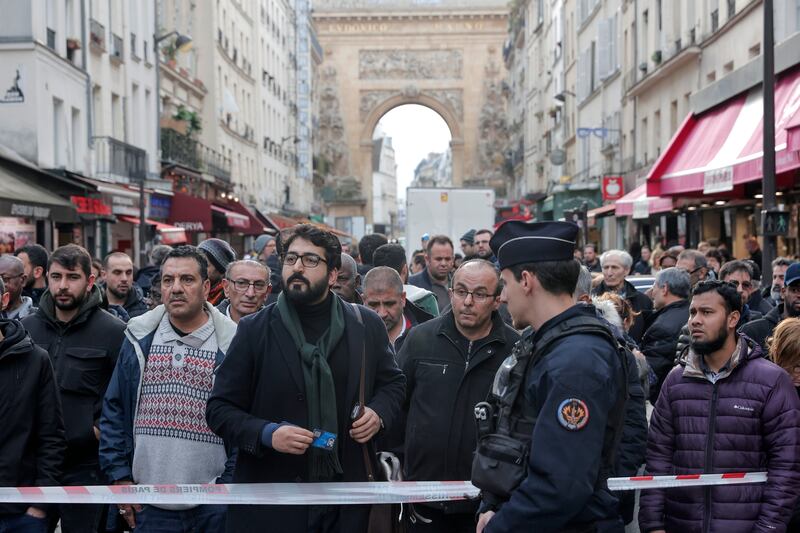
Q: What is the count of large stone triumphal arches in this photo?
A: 1